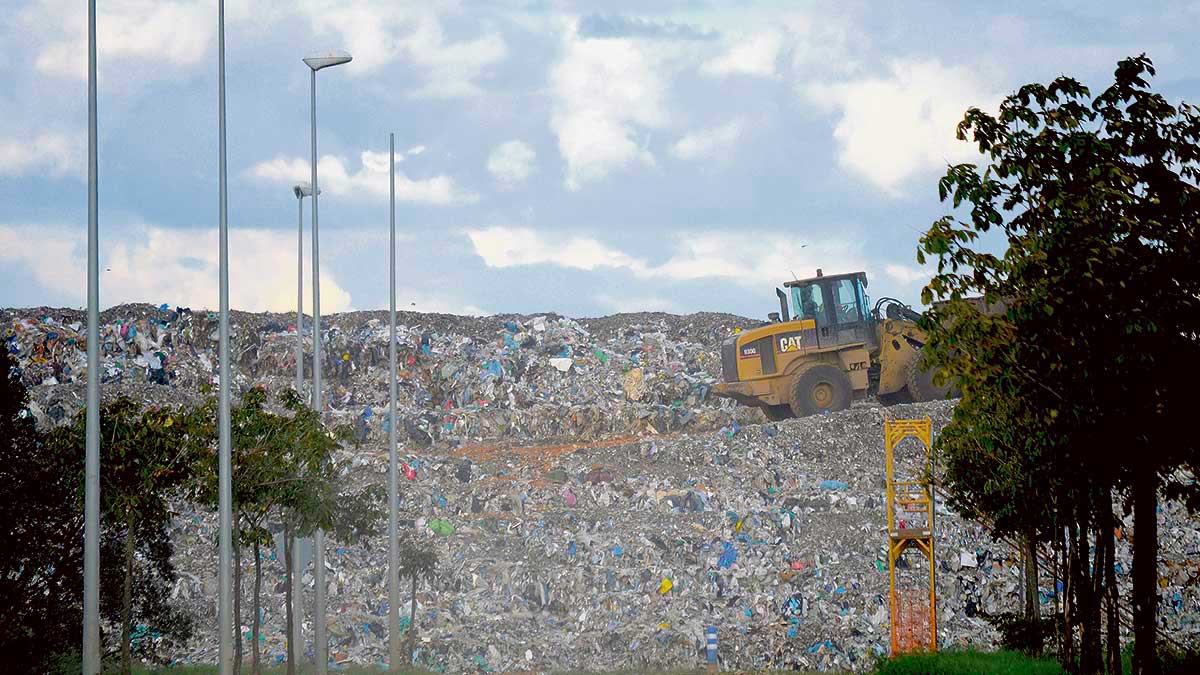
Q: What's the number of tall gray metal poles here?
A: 5